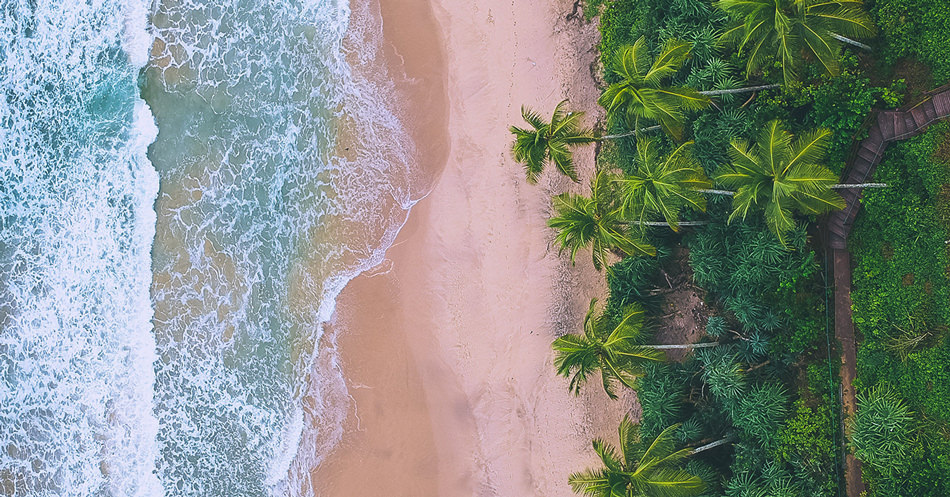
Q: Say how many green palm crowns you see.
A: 8